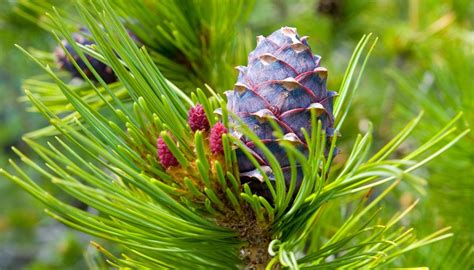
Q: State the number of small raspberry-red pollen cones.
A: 3